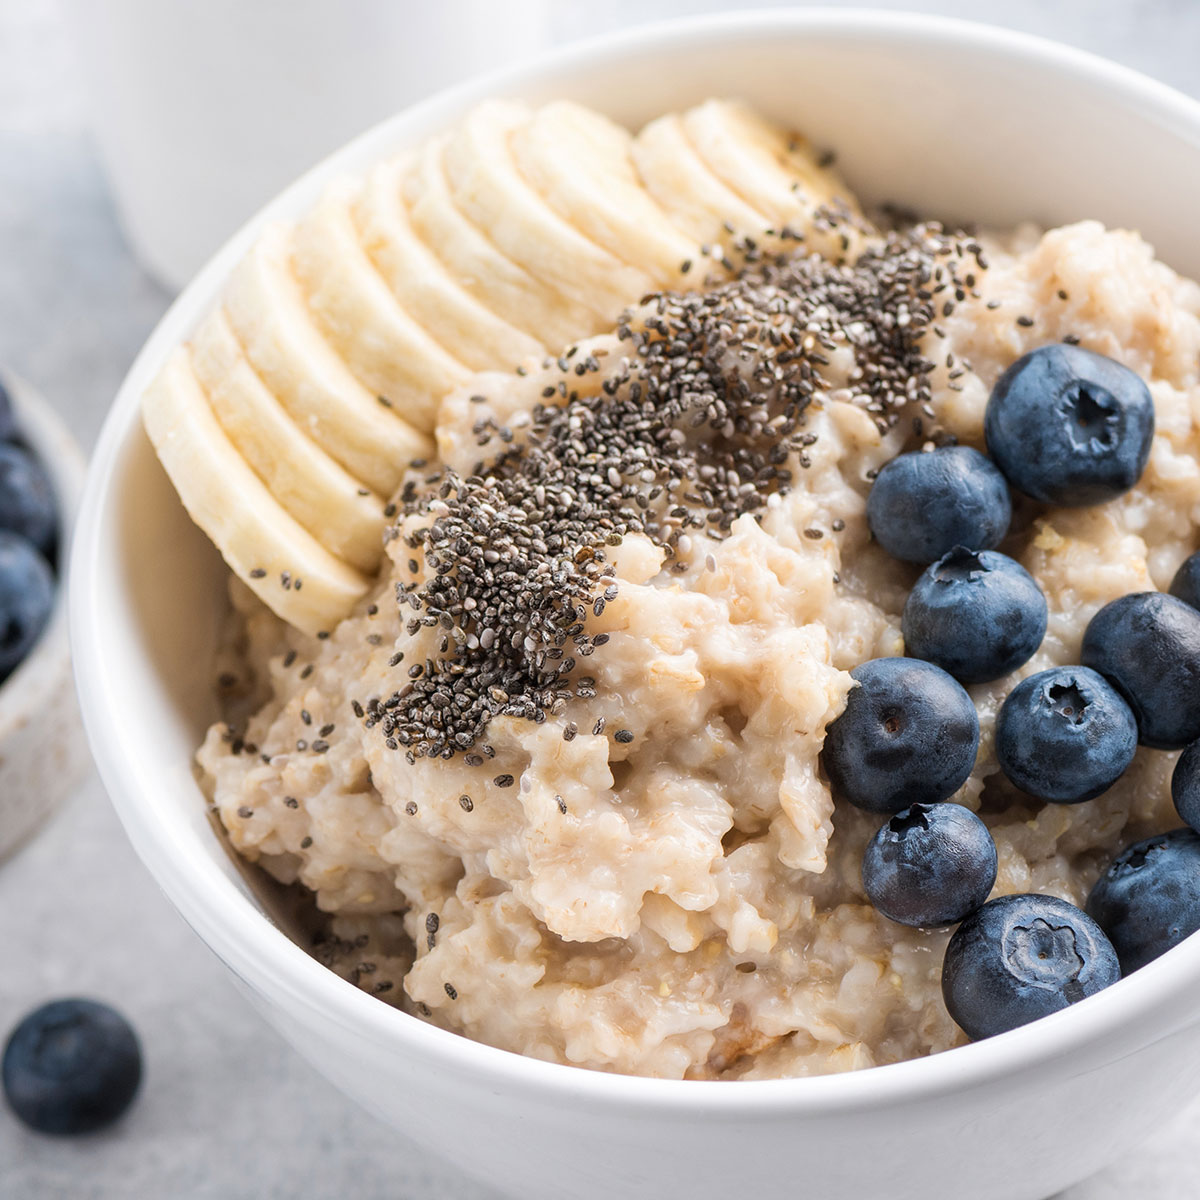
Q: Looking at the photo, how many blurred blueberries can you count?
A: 4